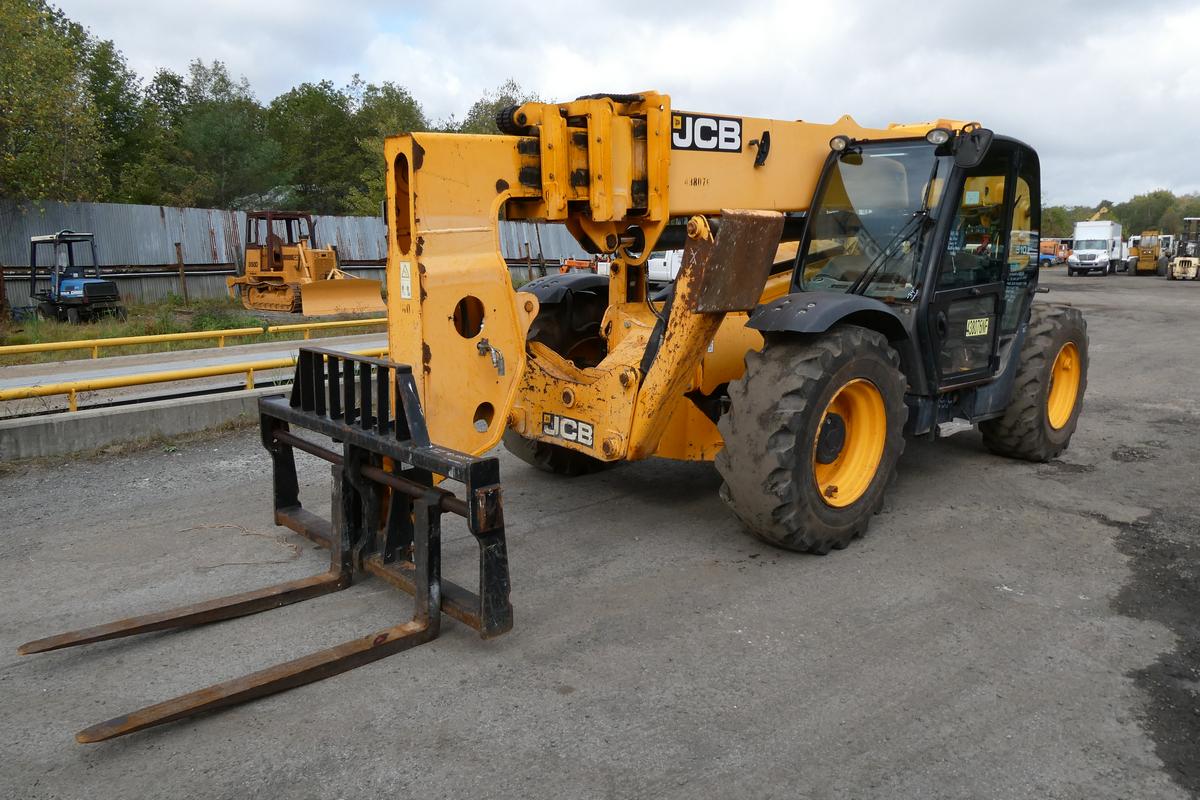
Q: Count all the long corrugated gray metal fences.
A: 1